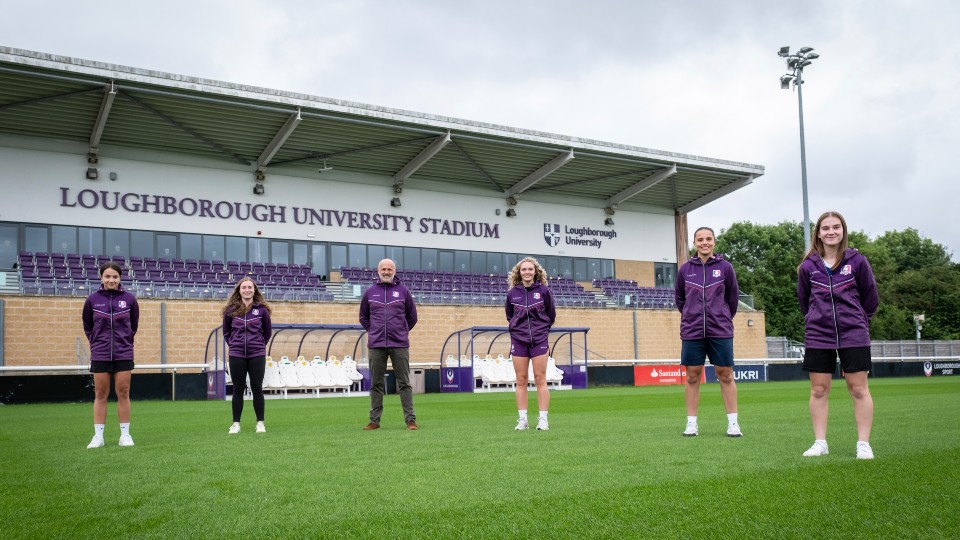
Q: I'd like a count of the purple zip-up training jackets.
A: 6